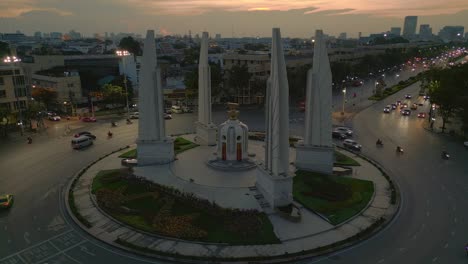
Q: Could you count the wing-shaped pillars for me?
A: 4